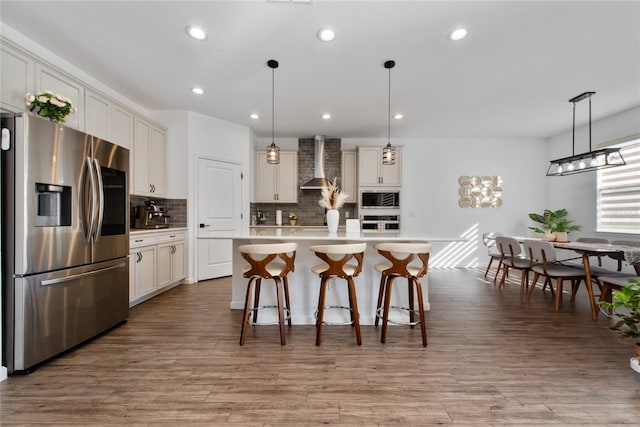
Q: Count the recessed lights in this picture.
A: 7